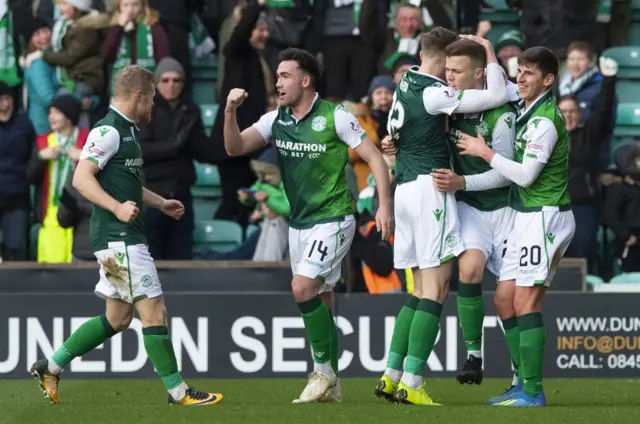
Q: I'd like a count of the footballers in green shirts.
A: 5